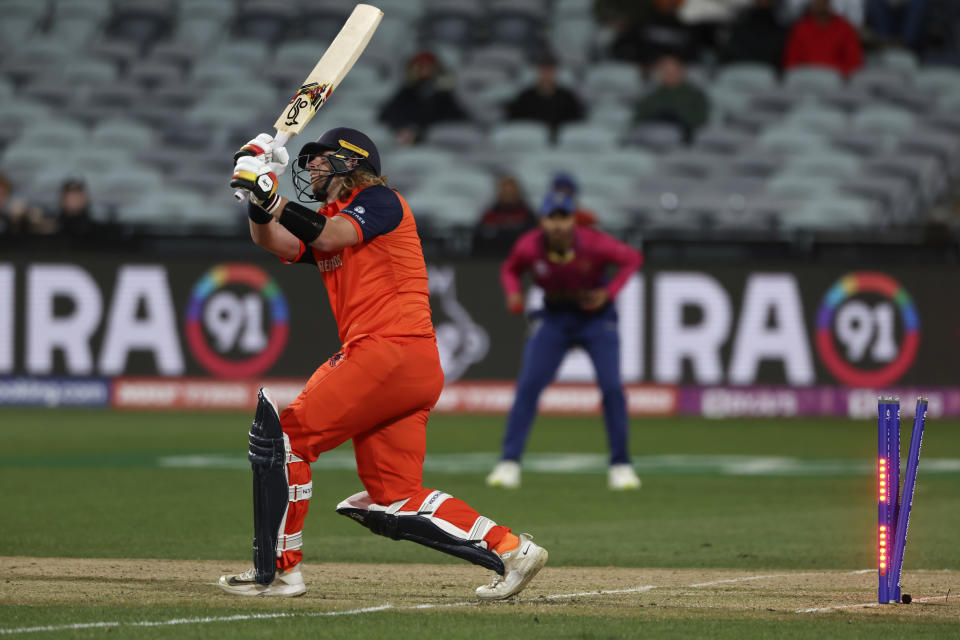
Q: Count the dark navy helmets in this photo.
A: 1